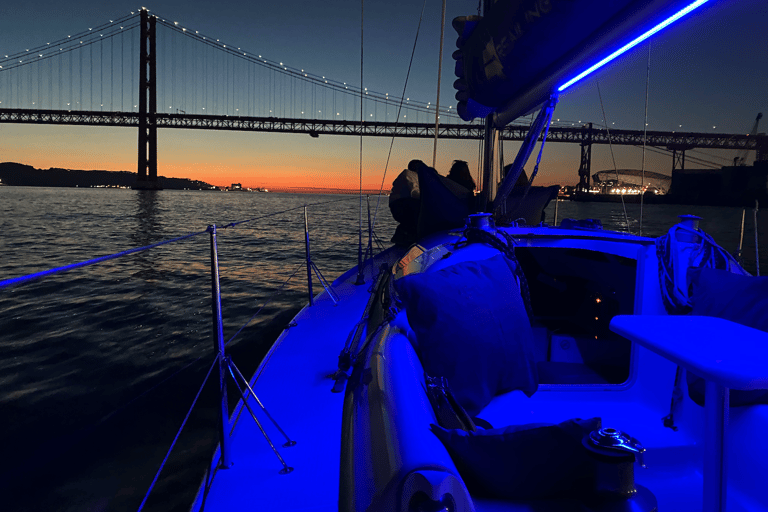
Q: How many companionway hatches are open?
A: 1